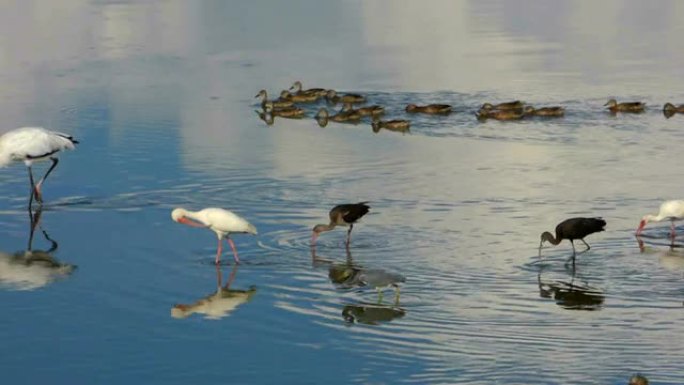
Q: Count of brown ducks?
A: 14